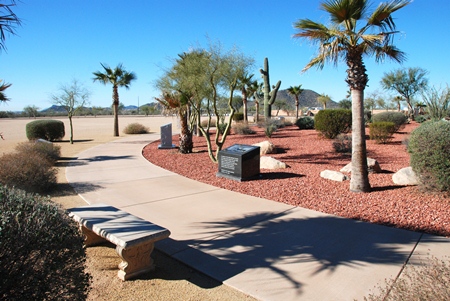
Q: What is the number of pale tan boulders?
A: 5